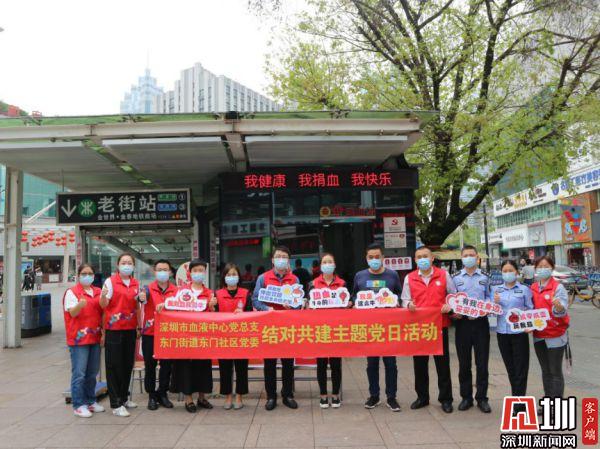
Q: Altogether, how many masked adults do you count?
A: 12